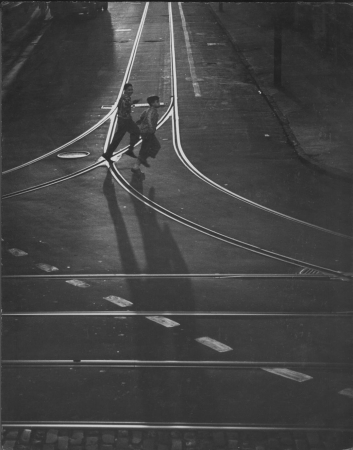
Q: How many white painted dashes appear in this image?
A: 8